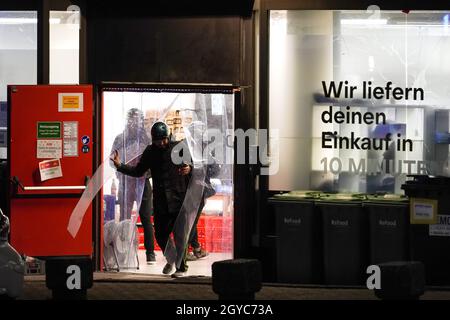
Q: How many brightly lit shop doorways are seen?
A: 1